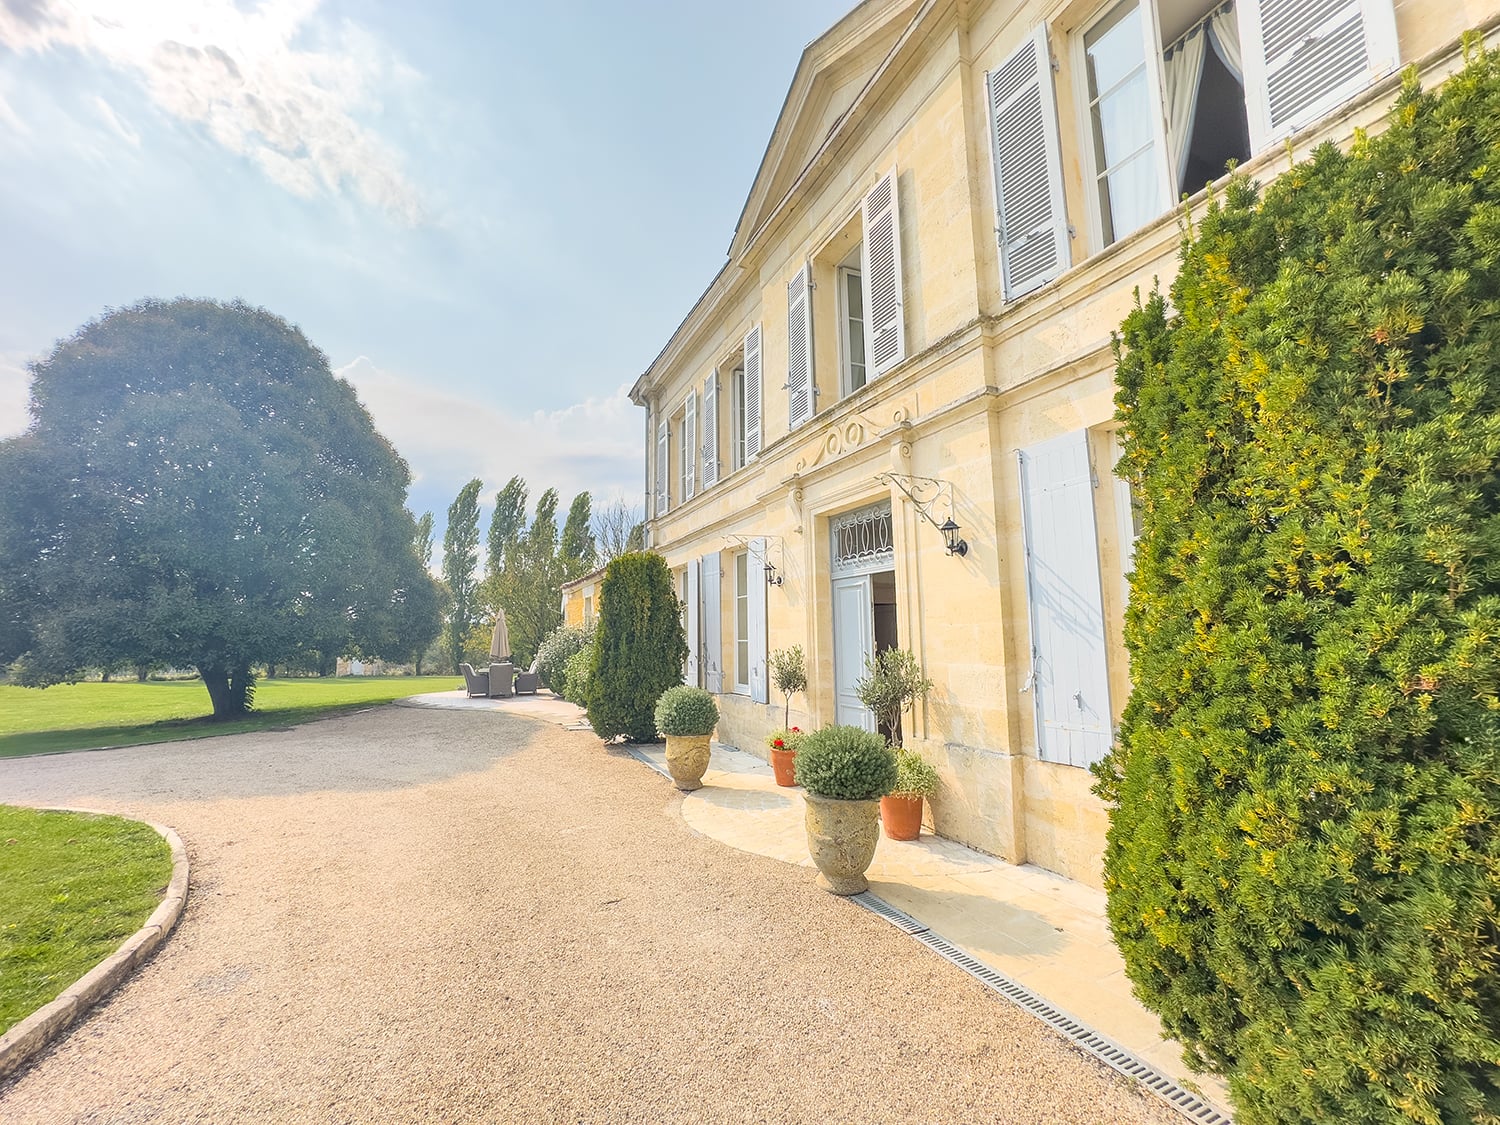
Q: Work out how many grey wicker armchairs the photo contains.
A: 3